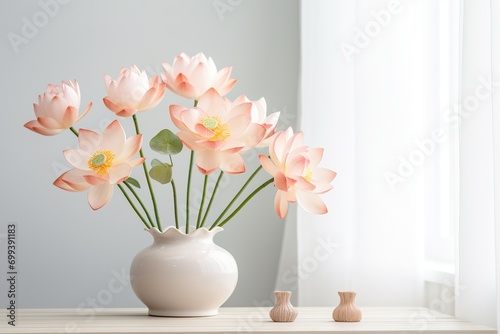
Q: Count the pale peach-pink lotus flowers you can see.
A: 7